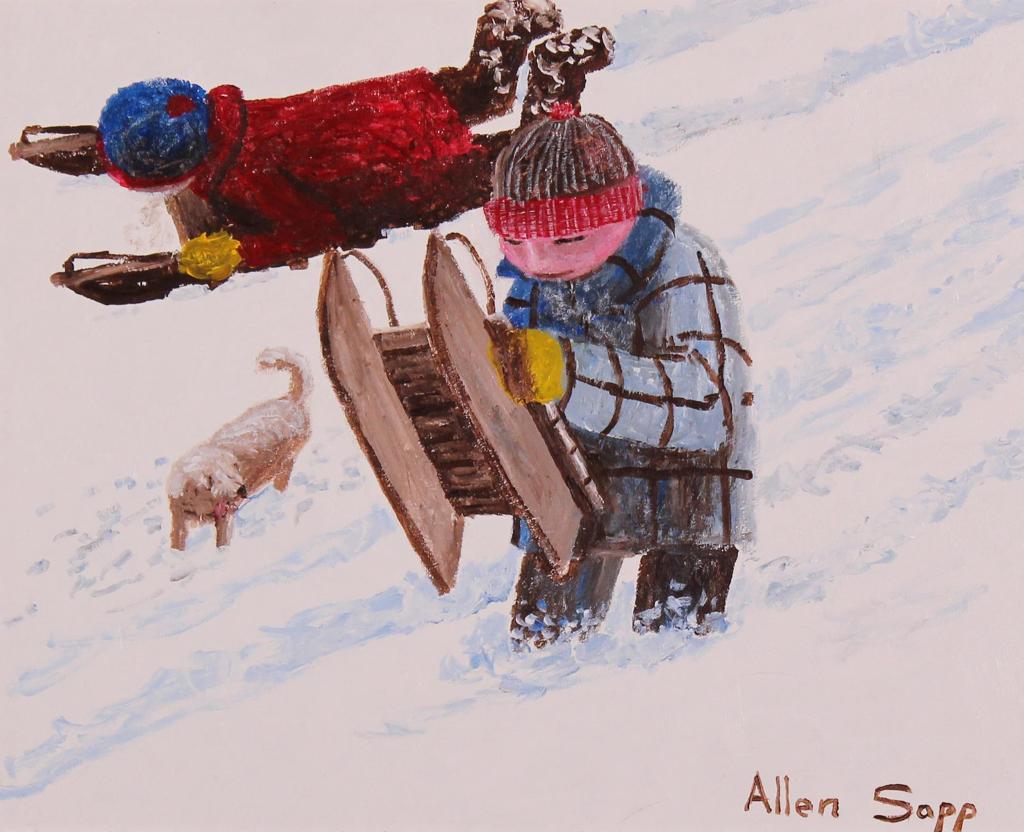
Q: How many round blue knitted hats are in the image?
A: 1